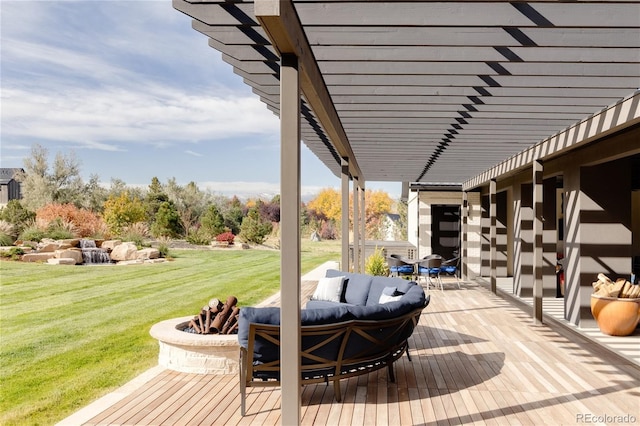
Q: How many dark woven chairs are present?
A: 3